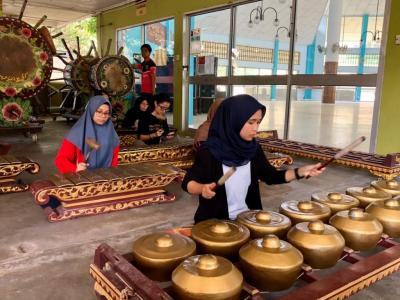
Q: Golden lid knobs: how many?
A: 12